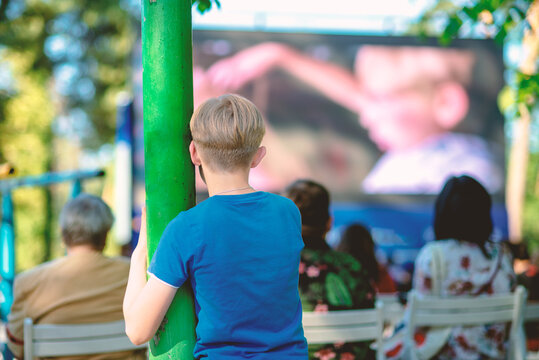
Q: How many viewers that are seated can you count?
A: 4